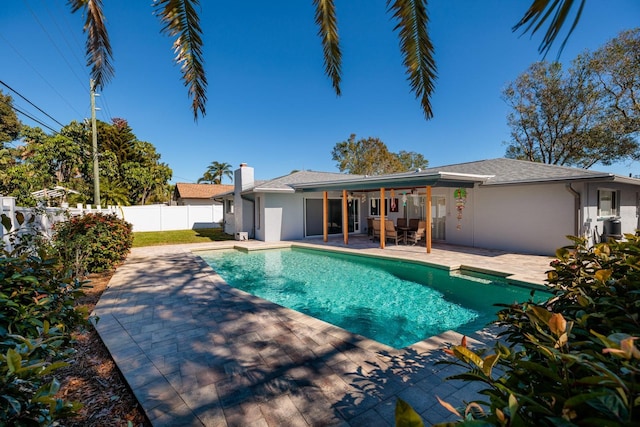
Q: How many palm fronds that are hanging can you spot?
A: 5